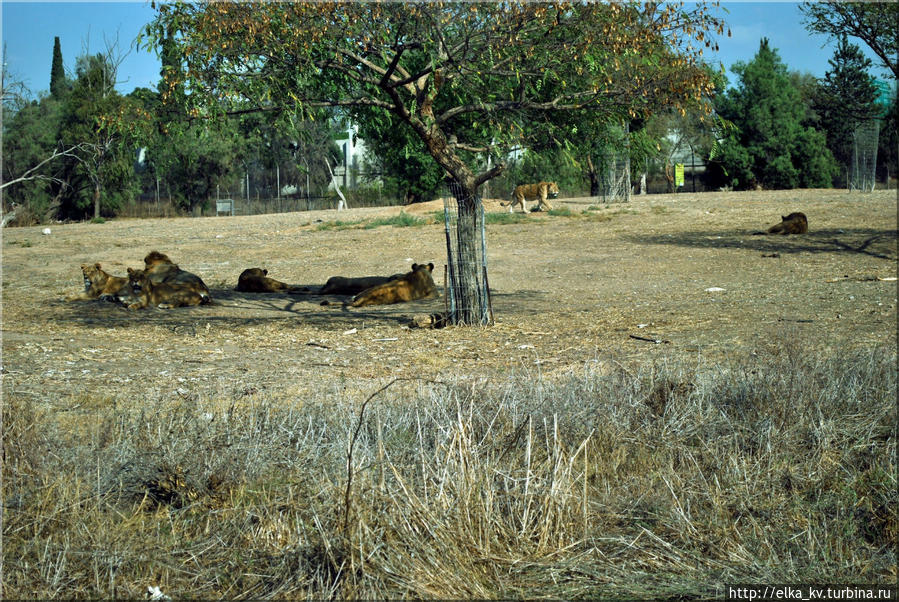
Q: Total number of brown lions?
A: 8